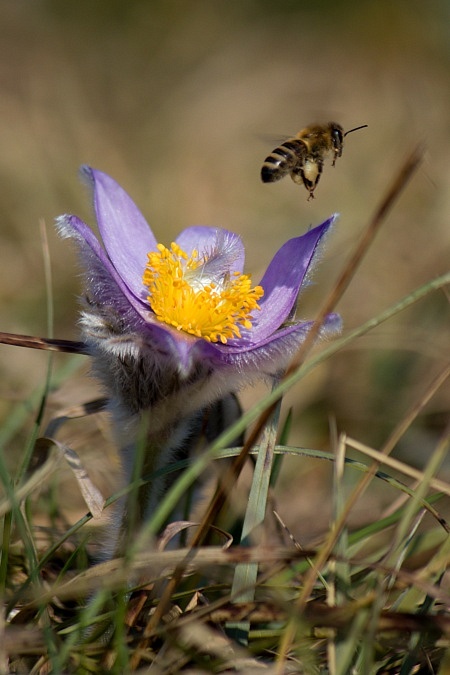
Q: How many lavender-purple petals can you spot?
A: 6